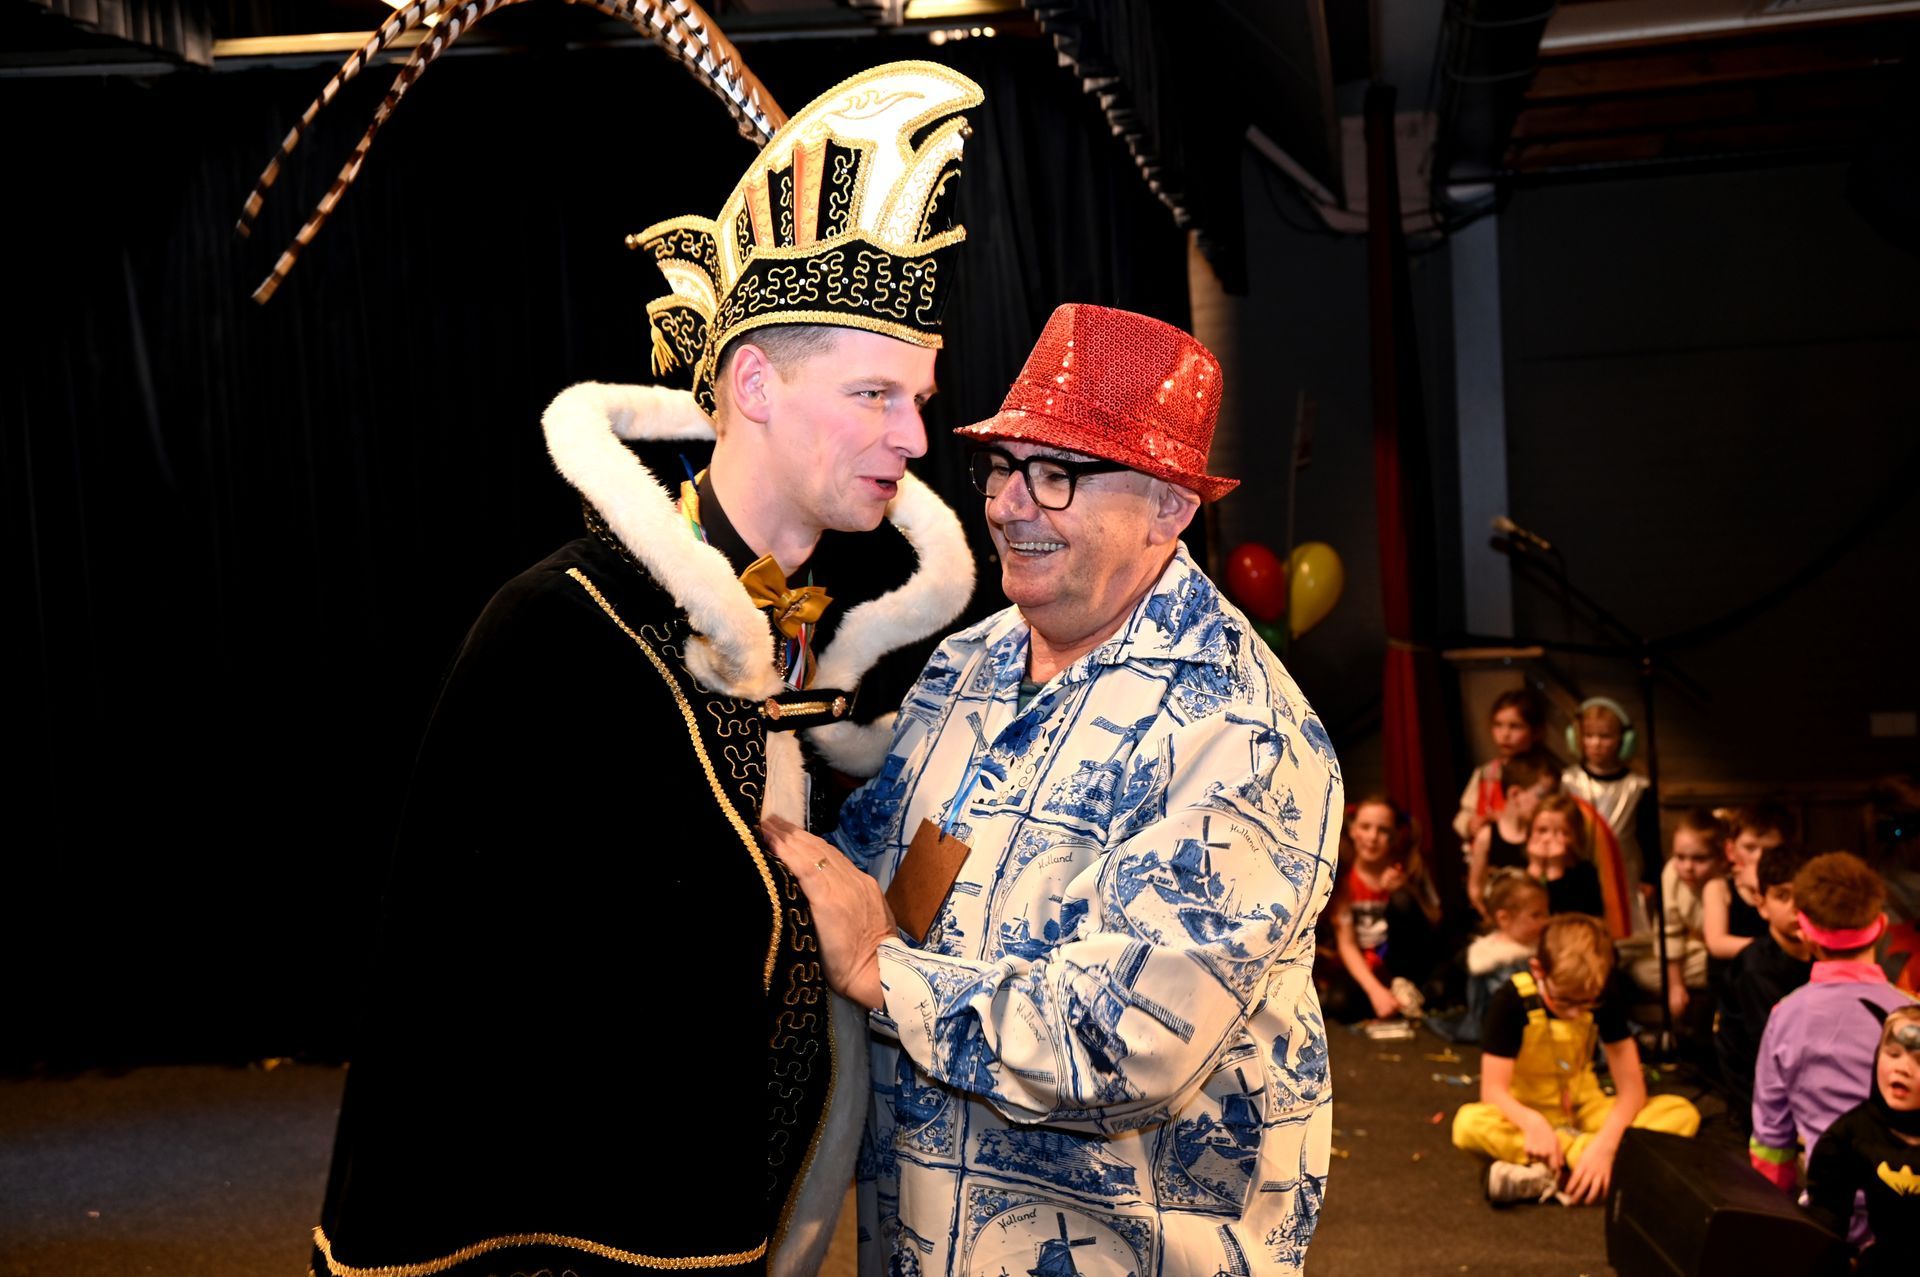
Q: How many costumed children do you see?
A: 12